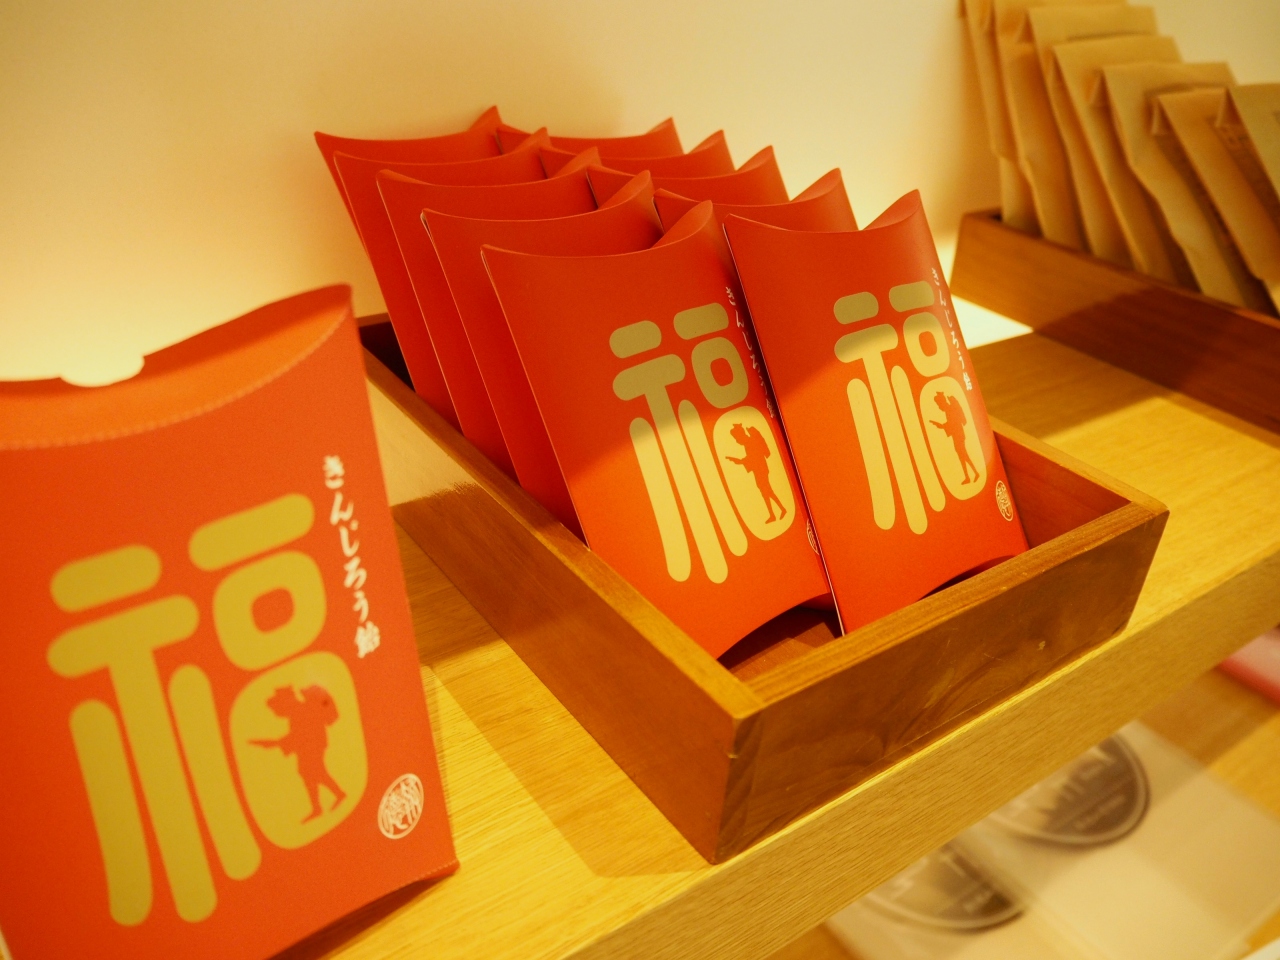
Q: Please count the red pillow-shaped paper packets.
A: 11